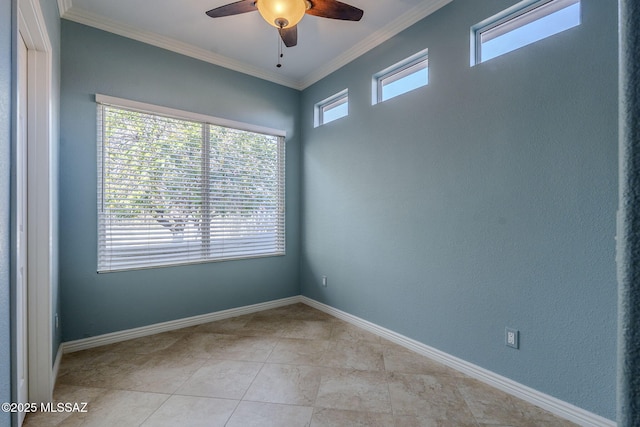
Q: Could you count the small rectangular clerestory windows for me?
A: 3